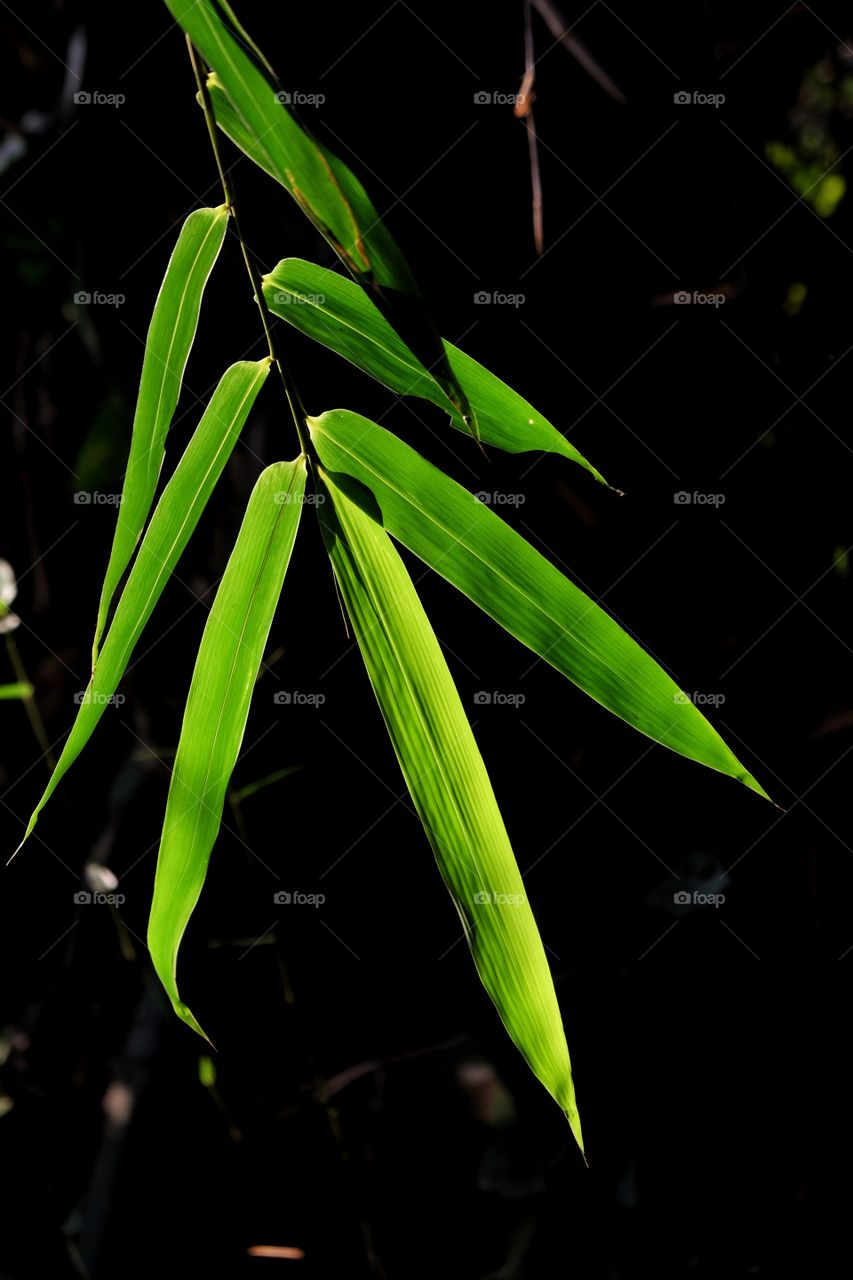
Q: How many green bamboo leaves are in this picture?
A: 8